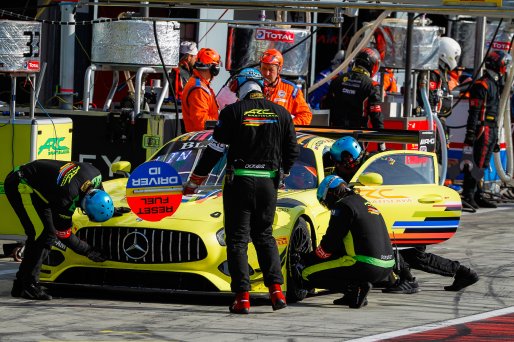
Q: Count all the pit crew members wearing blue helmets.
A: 4